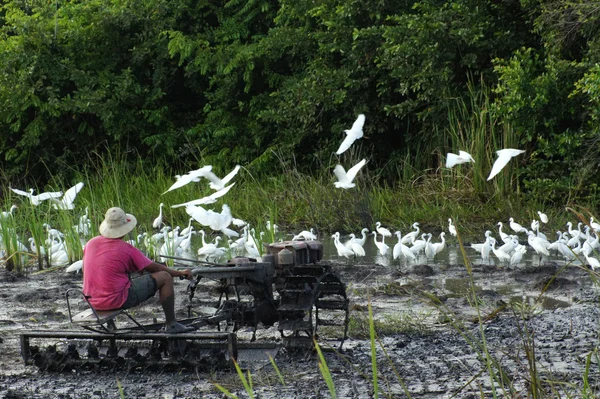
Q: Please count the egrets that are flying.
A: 10